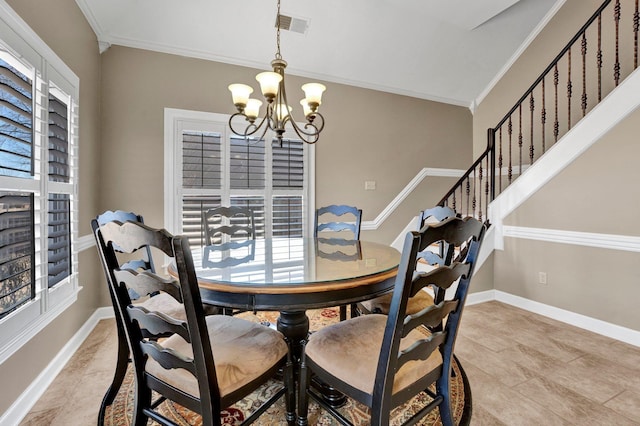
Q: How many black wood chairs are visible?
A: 6